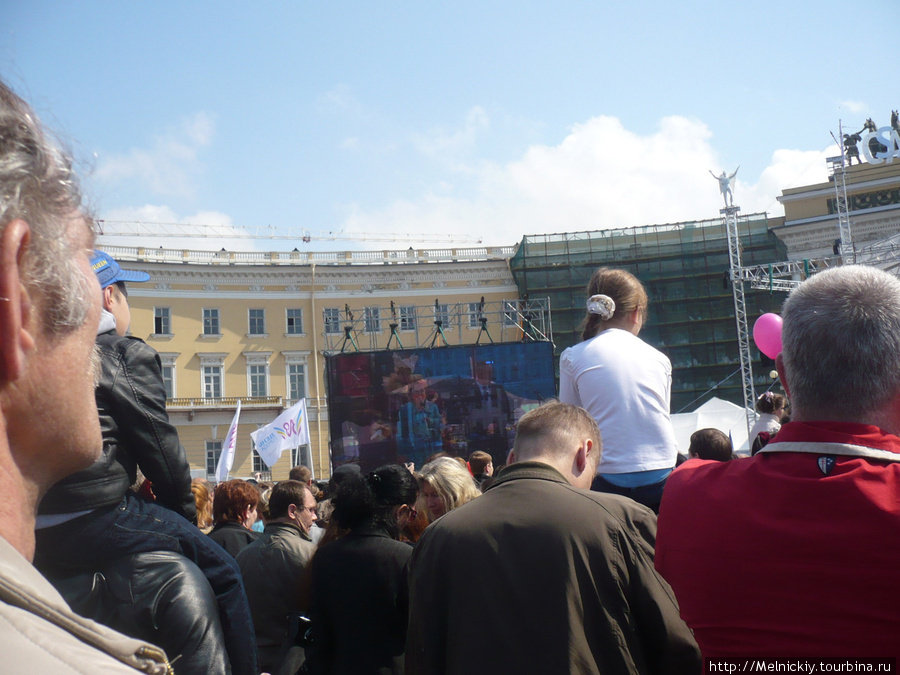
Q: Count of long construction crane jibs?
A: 1